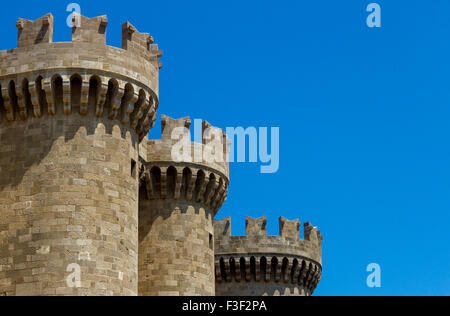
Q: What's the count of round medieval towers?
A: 3